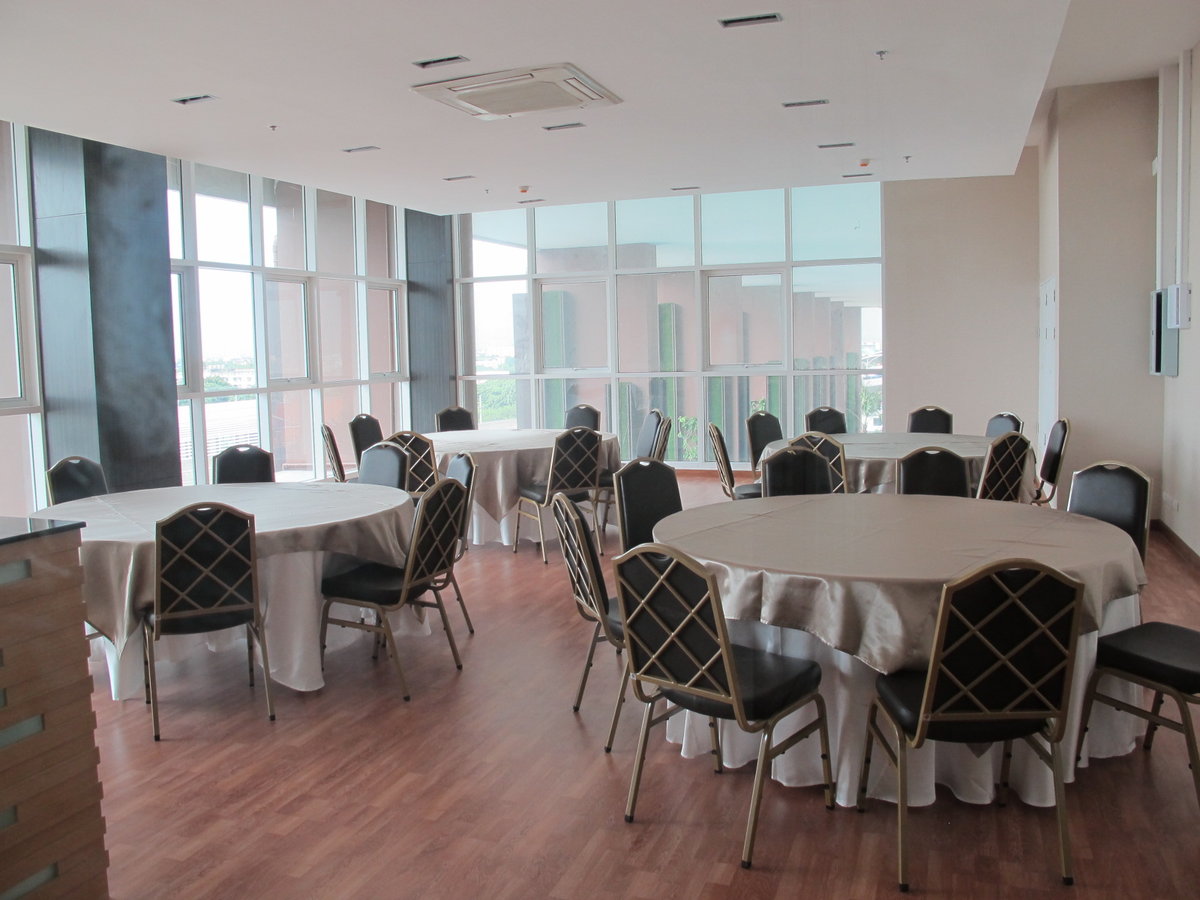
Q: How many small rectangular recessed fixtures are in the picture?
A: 11